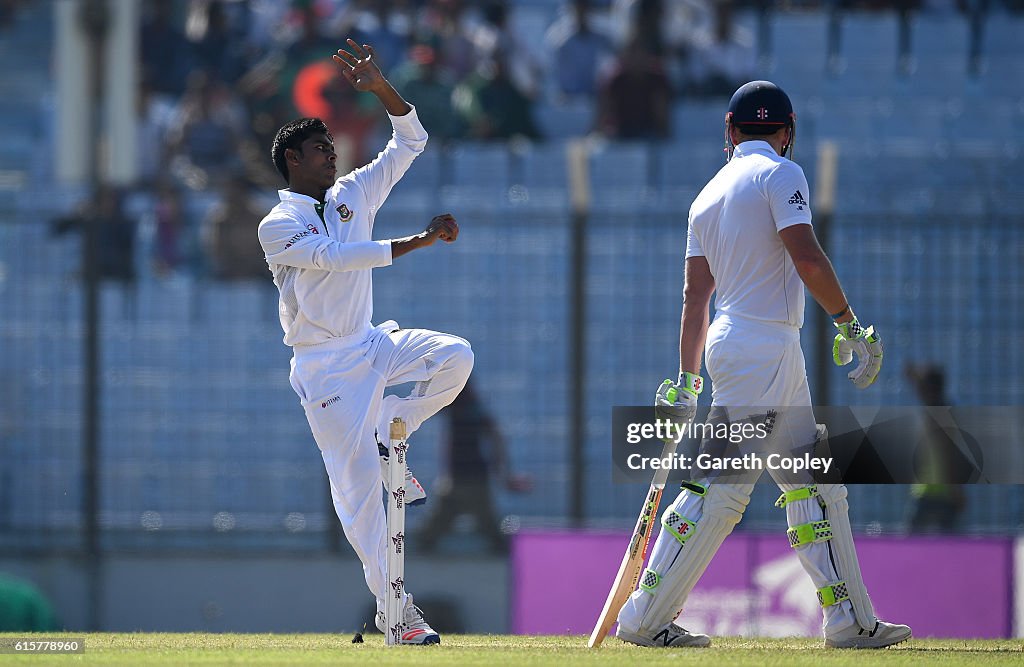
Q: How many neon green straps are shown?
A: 6